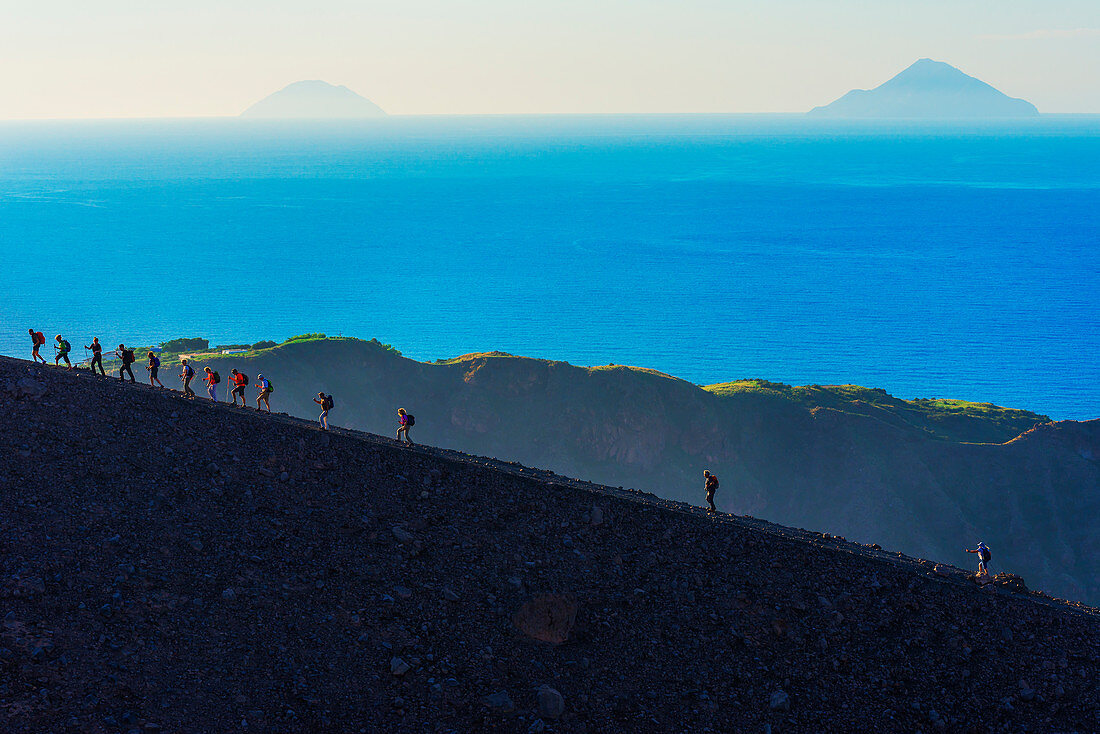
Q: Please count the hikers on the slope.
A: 13